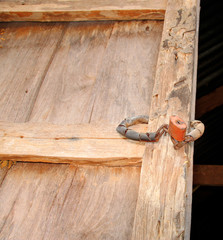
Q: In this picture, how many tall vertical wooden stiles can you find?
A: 1